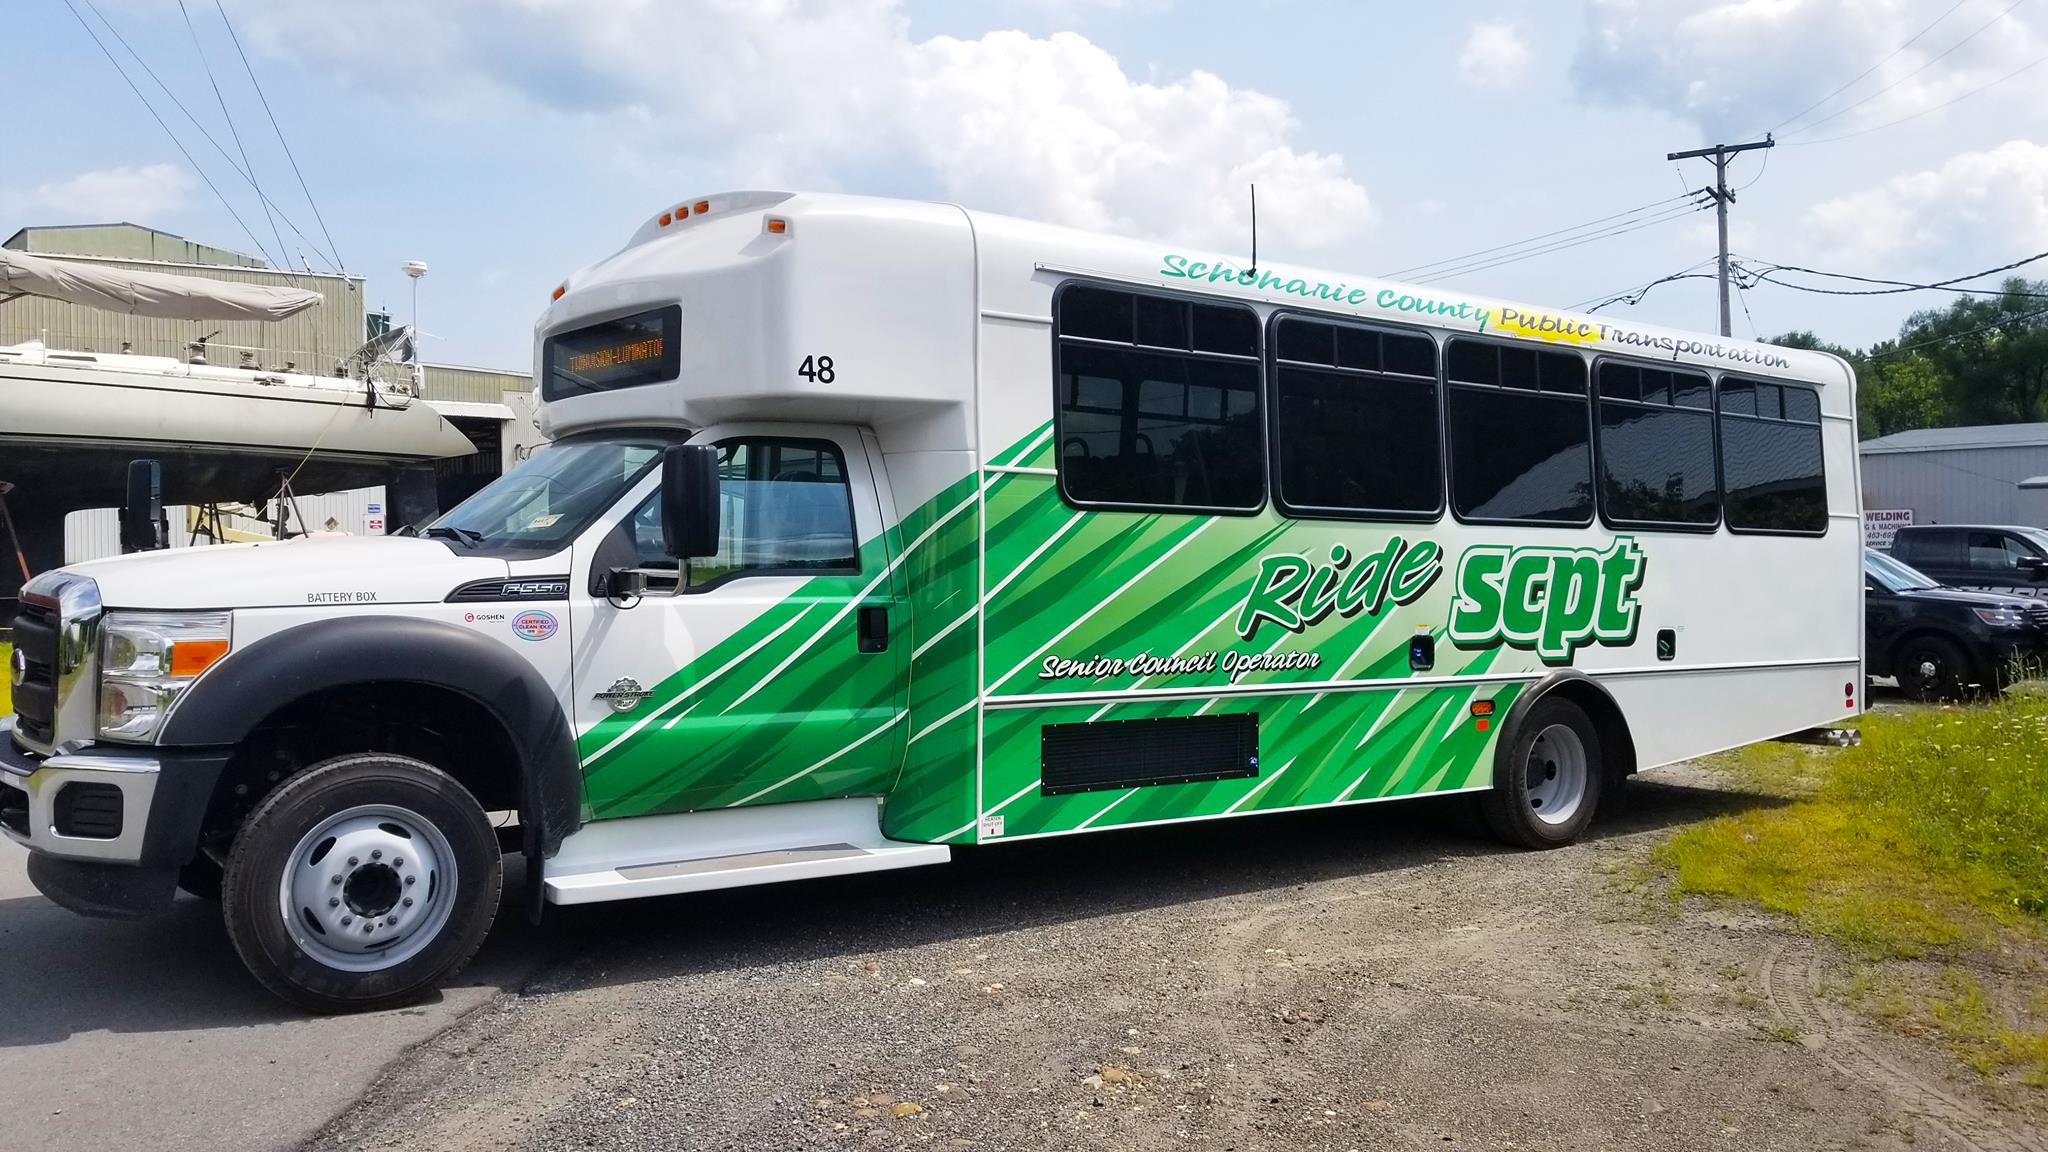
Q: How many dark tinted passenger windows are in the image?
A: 5